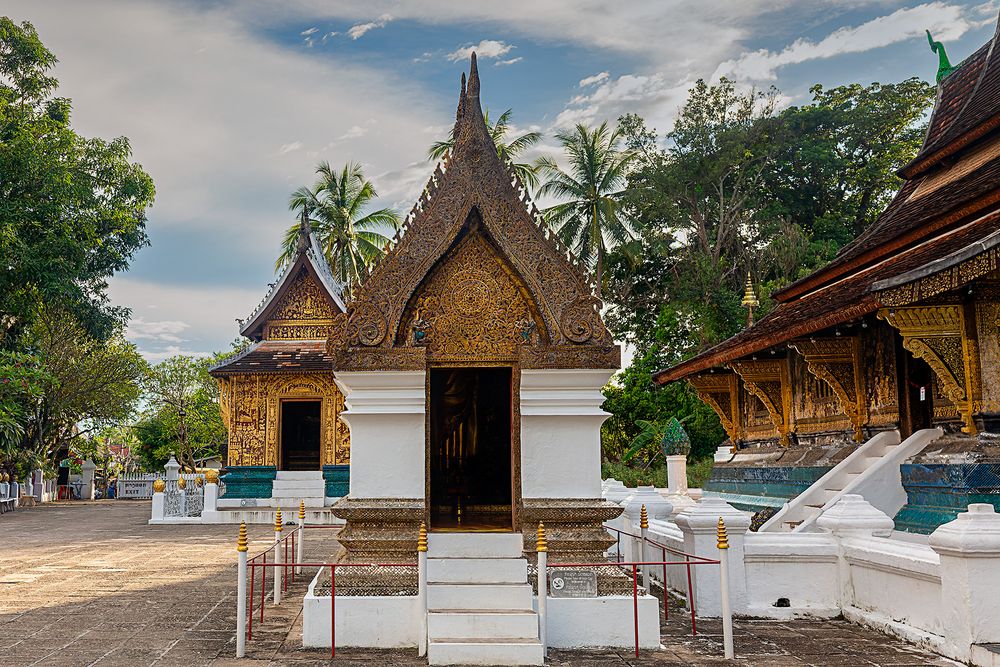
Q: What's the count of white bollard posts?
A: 7